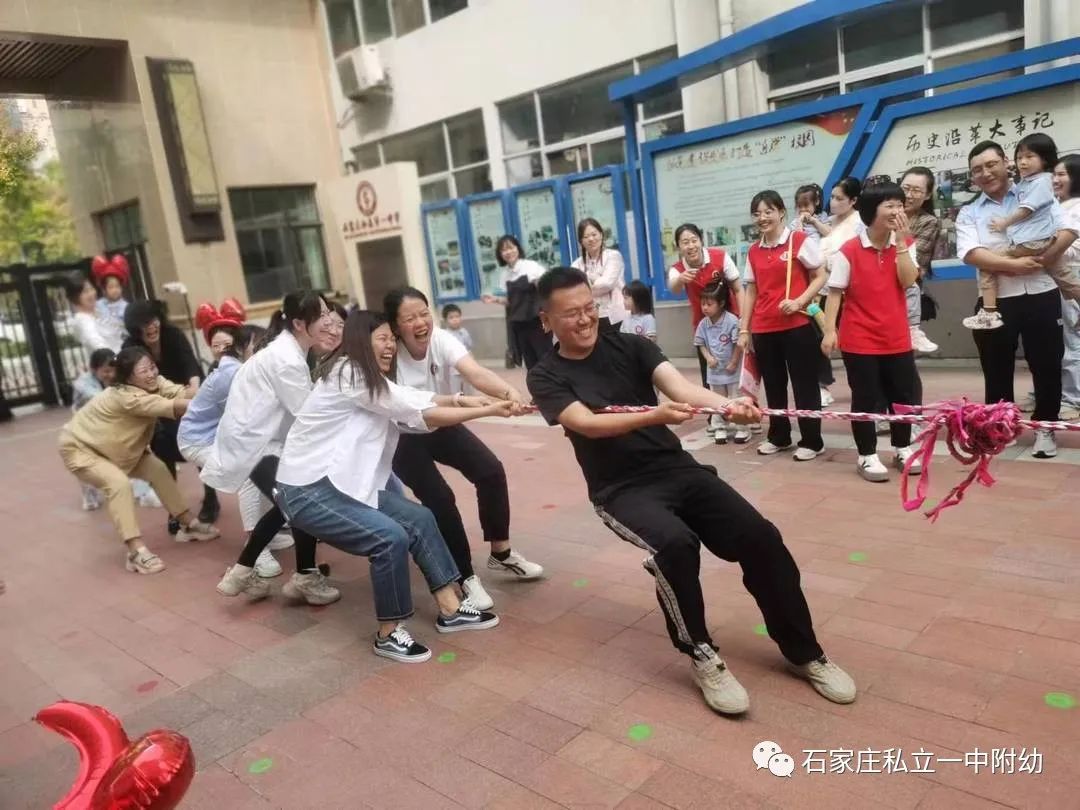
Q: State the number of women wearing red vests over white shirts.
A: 3